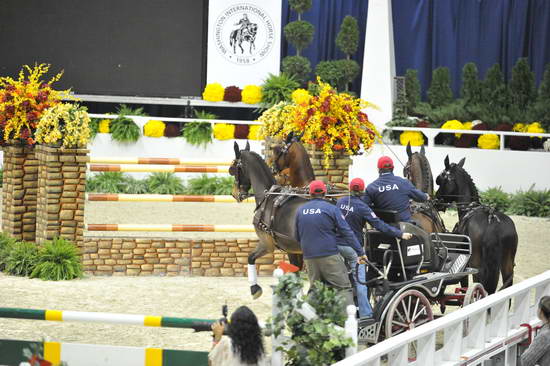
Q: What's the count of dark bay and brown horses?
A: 4